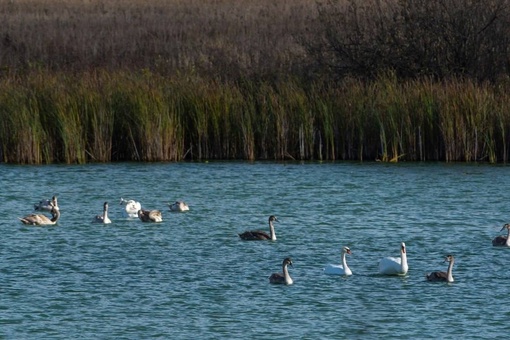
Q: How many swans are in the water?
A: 12